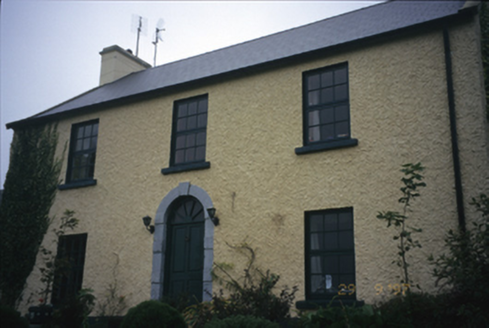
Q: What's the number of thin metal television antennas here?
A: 2